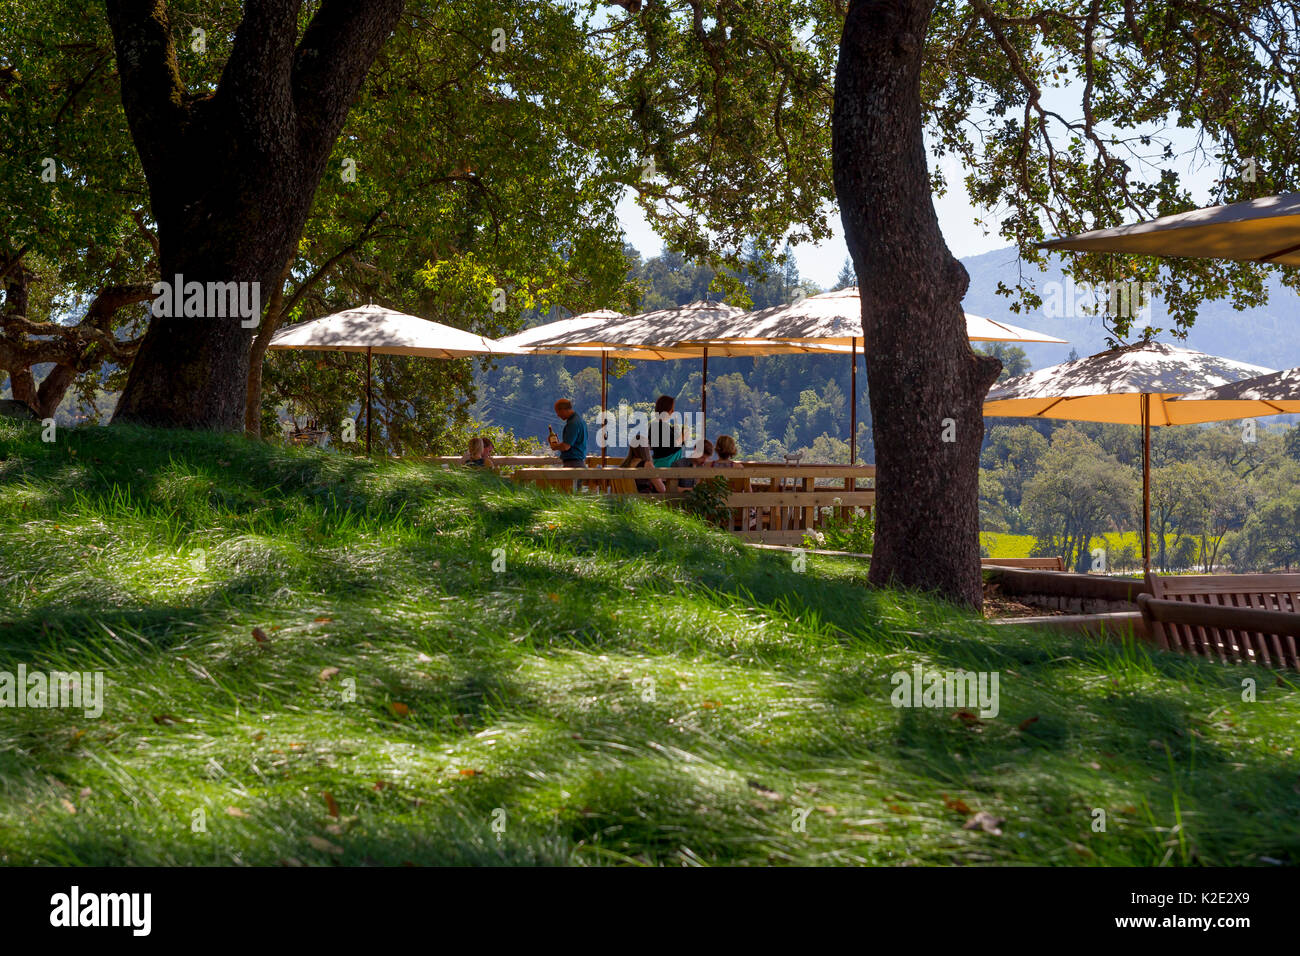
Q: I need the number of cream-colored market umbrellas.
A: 7